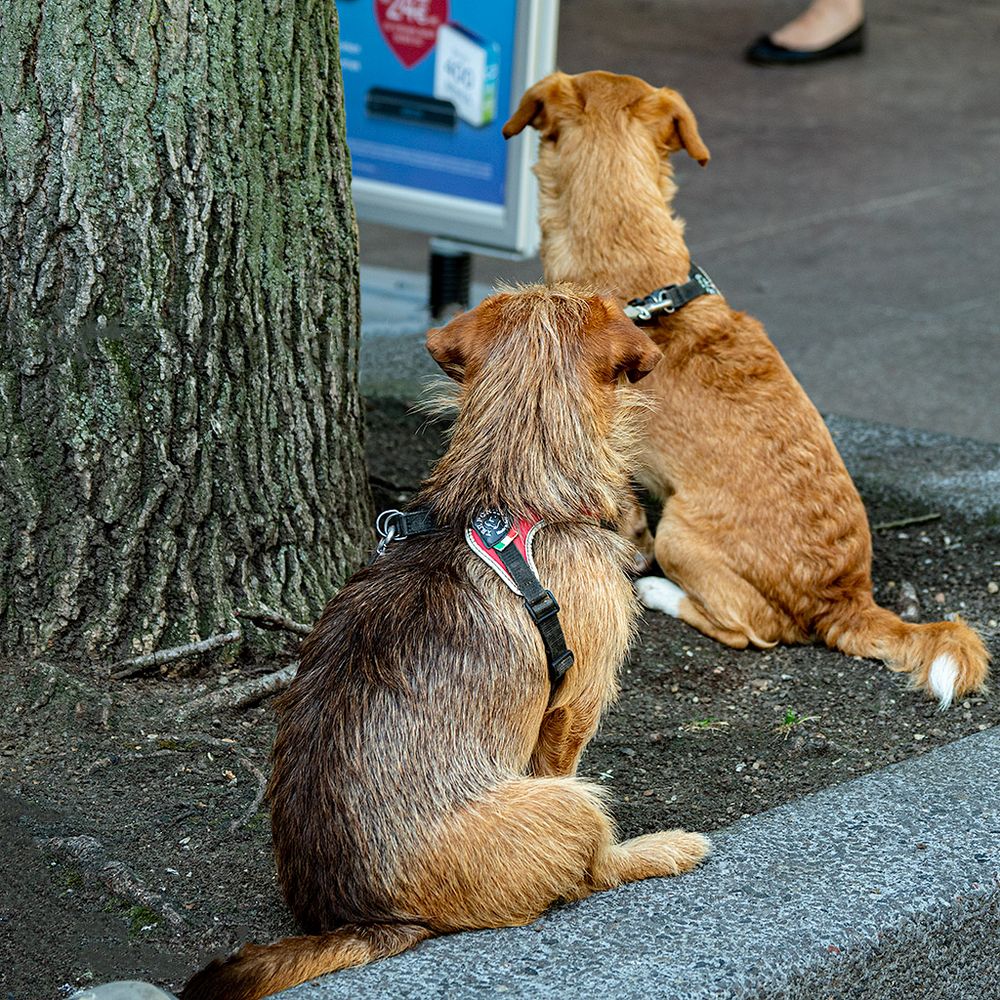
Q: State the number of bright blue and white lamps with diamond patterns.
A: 0